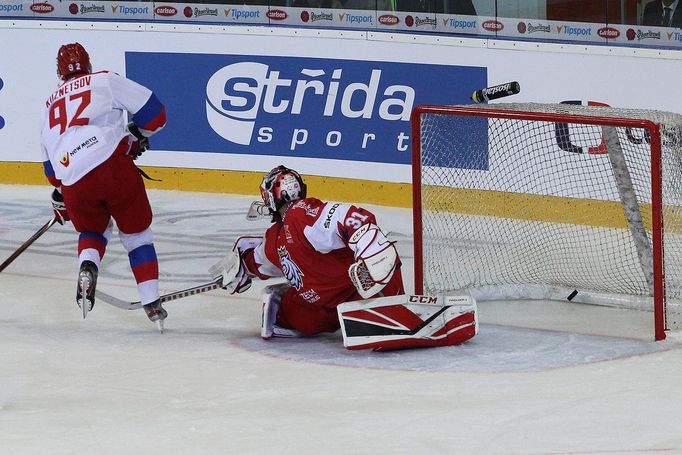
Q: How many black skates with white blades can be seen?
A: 2